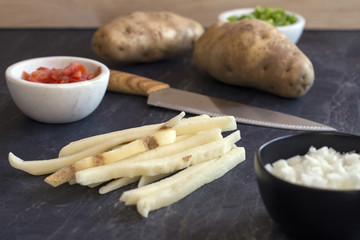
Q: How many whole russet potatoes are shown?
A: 2